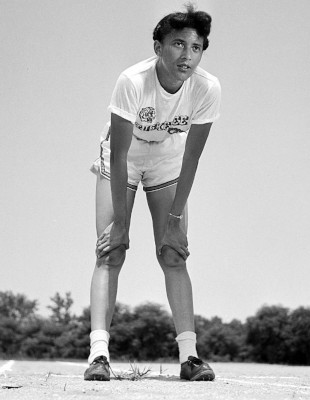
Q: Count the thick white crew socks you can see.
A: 2